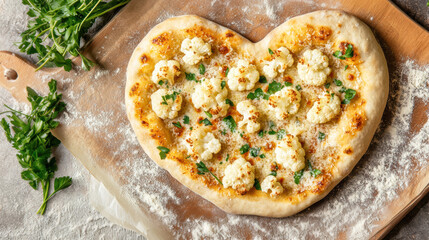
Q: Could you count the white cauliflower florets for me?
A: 14